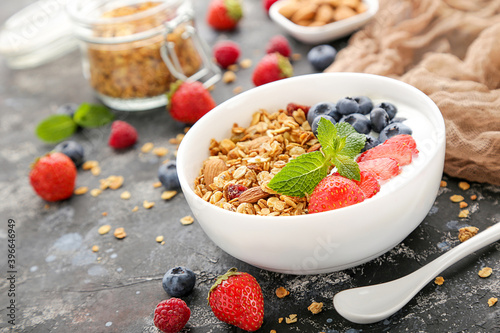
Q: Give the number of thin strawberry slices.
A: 4